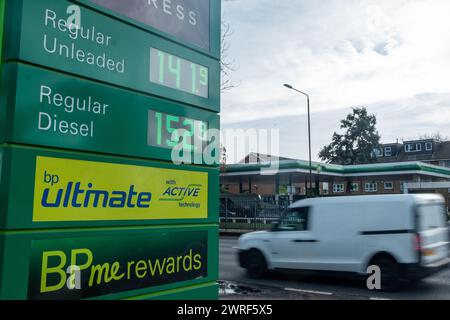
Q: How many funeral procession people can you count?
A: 0